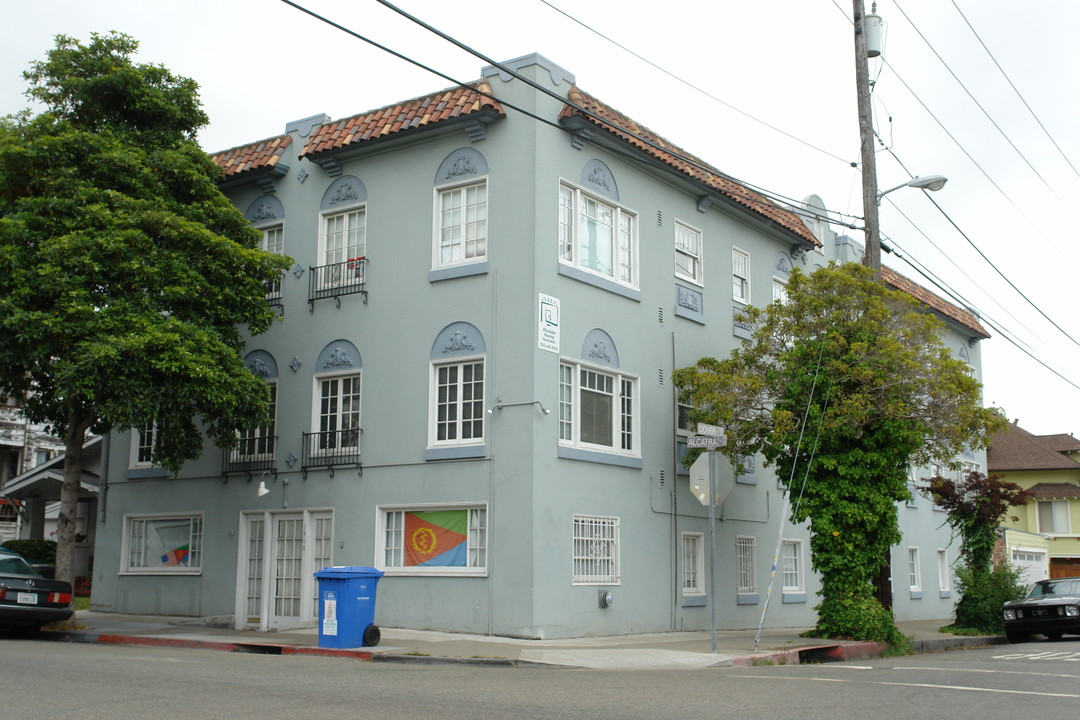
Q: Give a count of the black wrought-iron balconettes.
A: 4